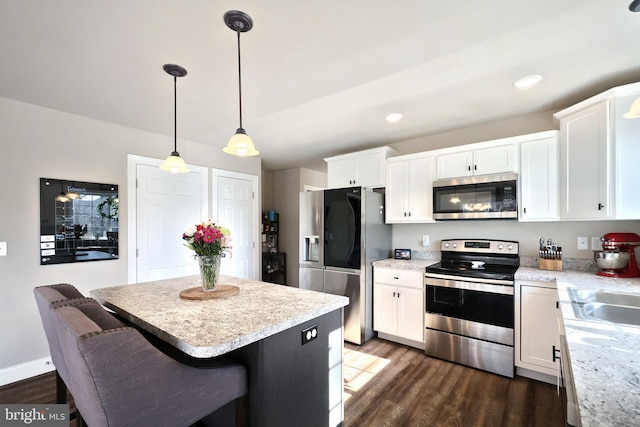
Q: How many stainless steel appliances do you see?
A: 3